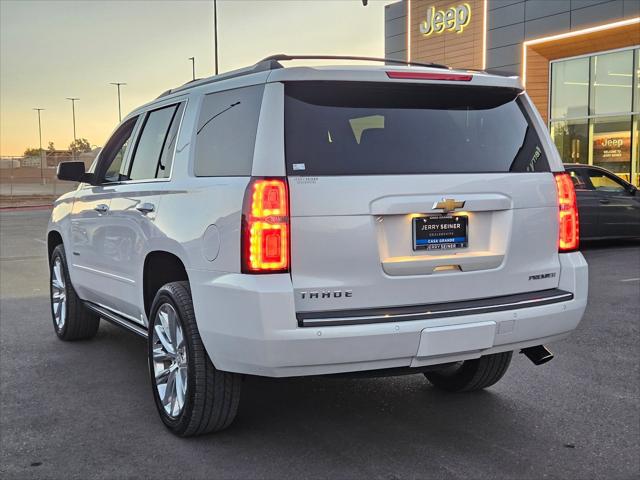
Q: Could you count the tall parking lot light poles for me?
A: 5